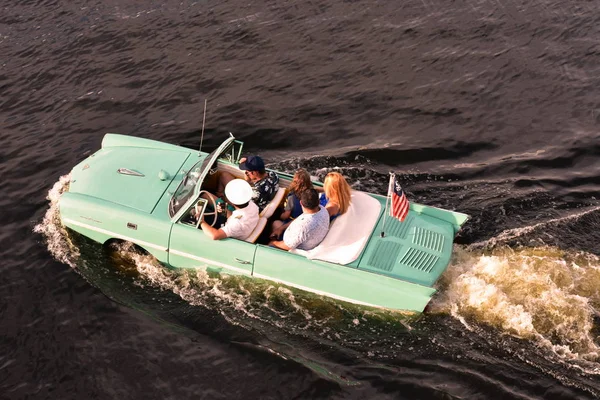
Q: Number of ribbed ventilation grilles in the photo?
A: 4